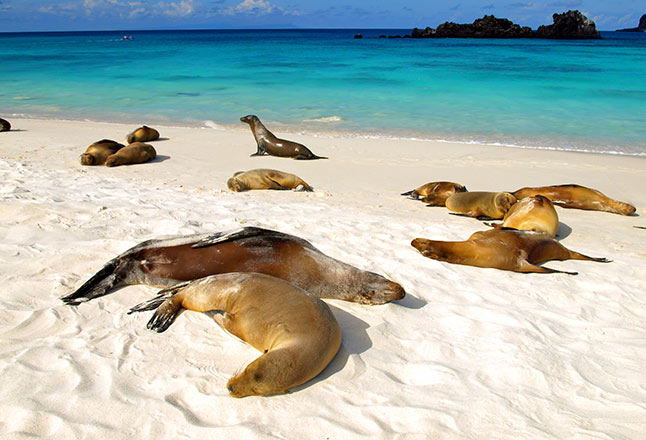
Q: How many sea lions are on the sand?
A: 13